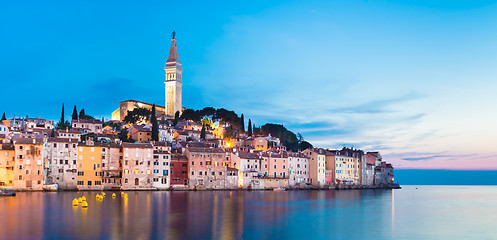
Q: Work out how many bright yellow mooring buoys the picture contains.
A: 9